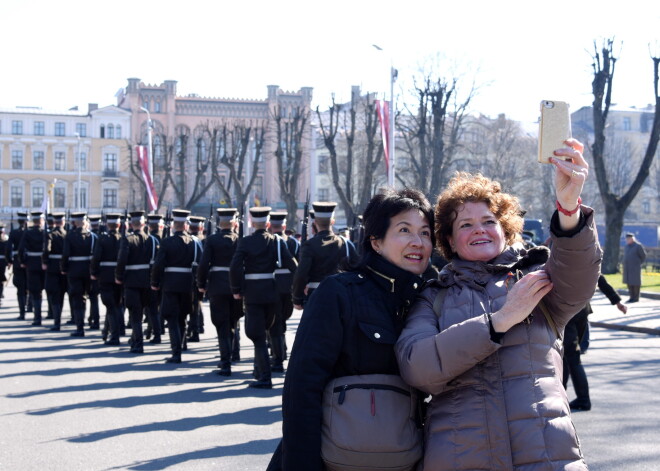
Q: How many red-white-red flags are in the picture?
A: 2